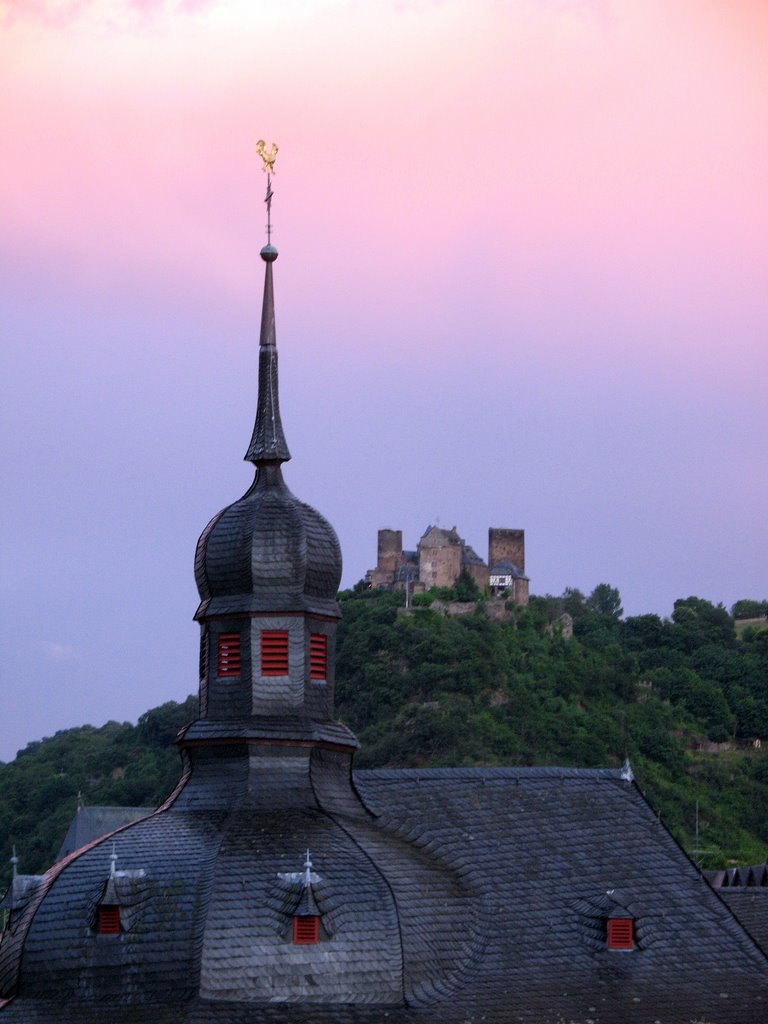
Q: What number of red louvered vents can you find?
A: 6